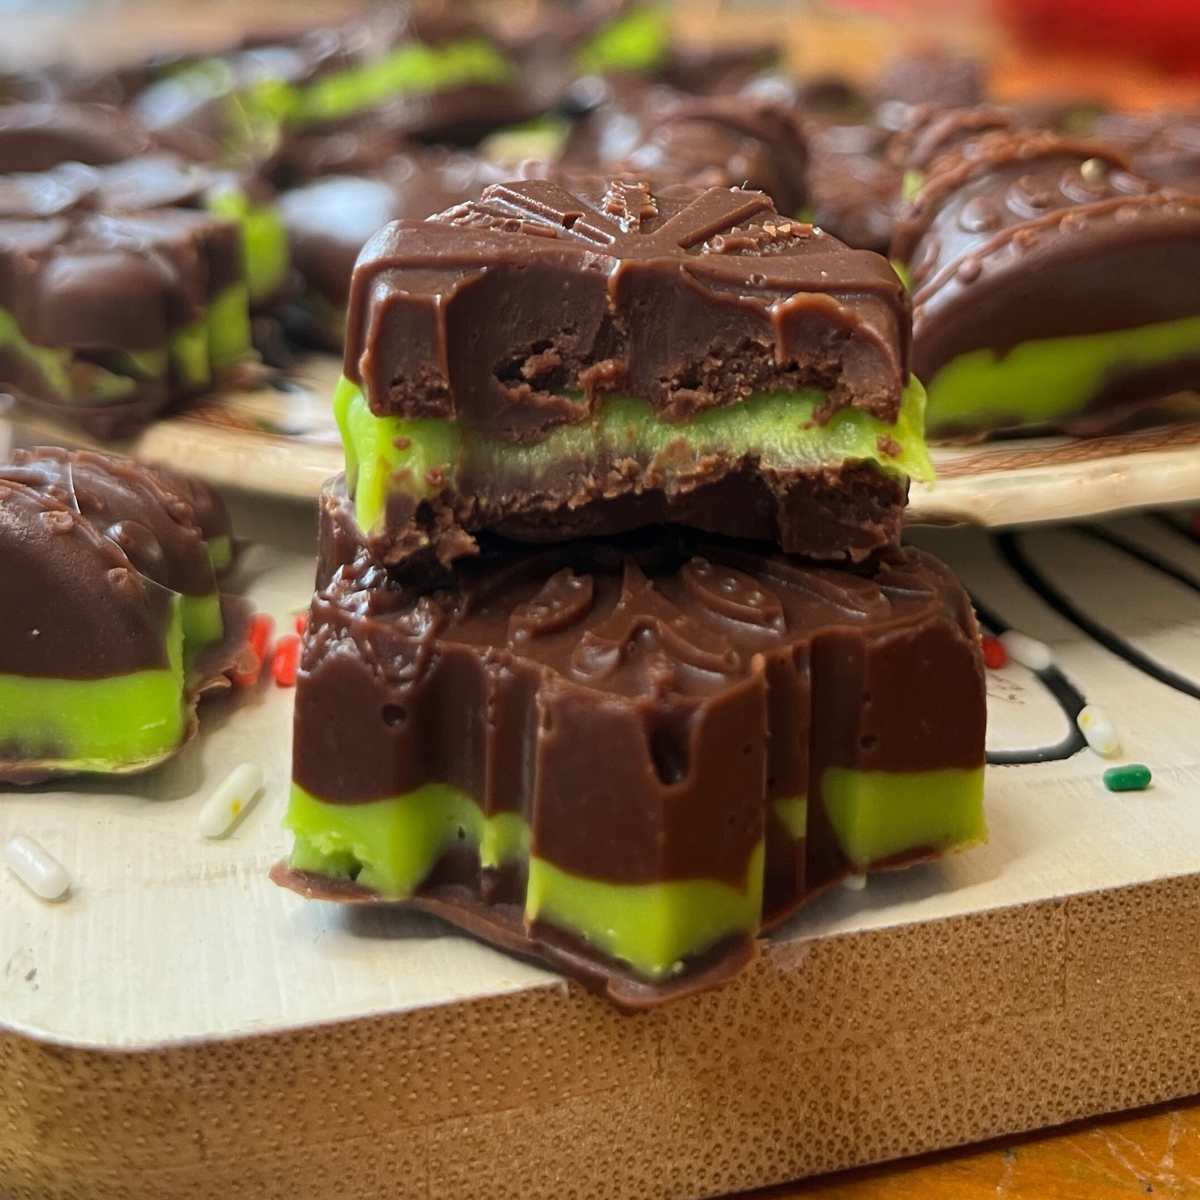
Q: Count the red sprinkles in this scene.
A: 4